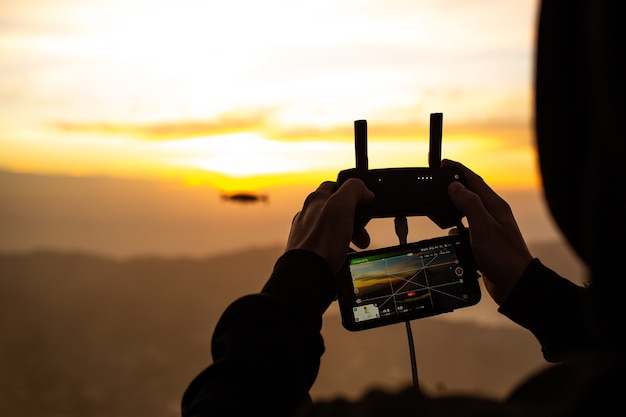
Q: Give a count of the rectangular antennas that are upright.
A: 2